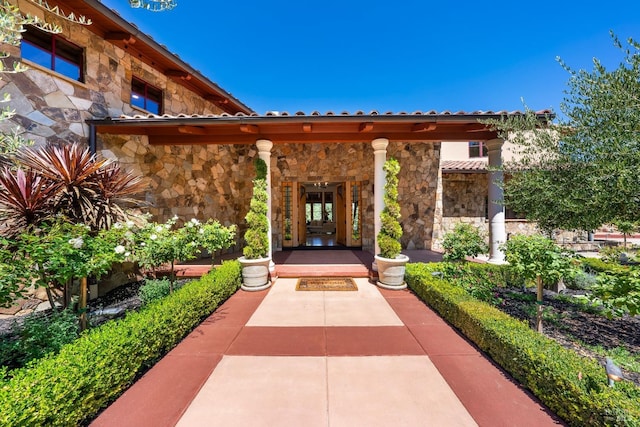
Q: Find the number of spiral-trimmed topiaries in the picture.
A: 2